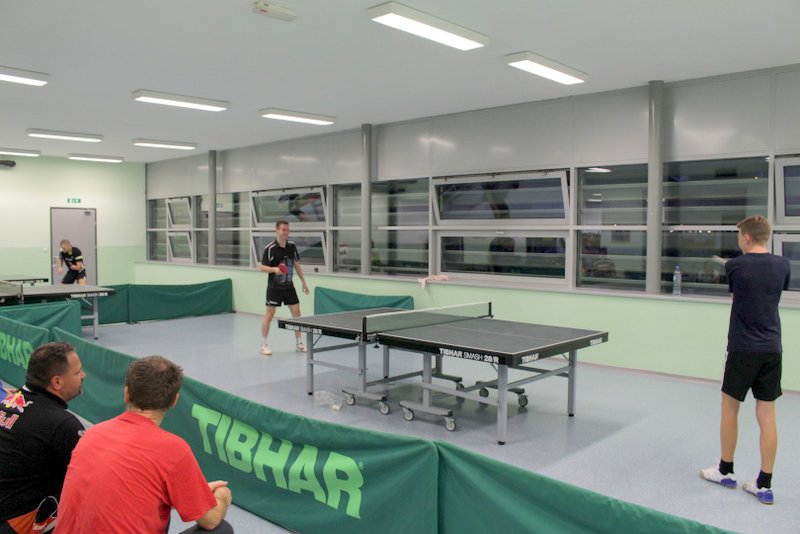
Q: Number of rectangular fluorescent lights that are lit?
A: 9